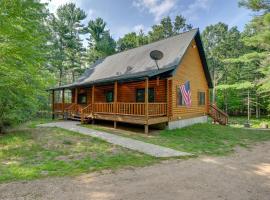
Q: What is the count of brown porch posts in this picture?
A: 6